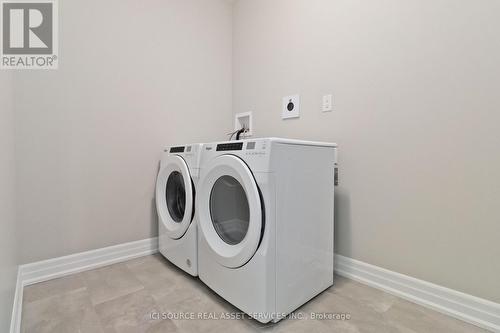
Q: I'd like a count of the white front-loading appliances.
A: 2